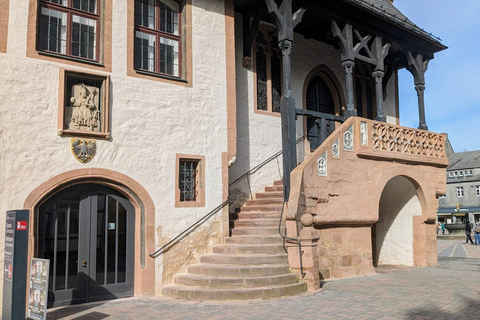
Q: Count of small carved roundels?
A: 3